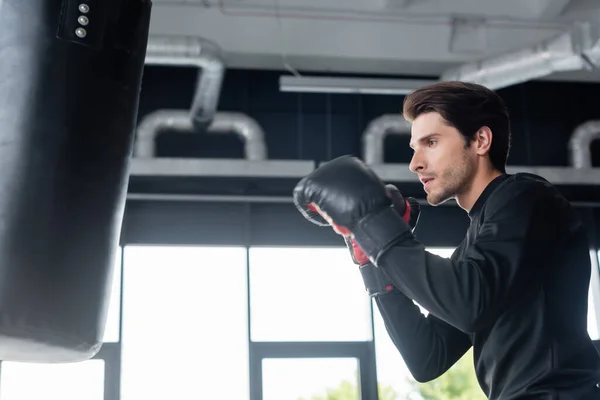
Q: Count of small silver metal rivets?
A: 3